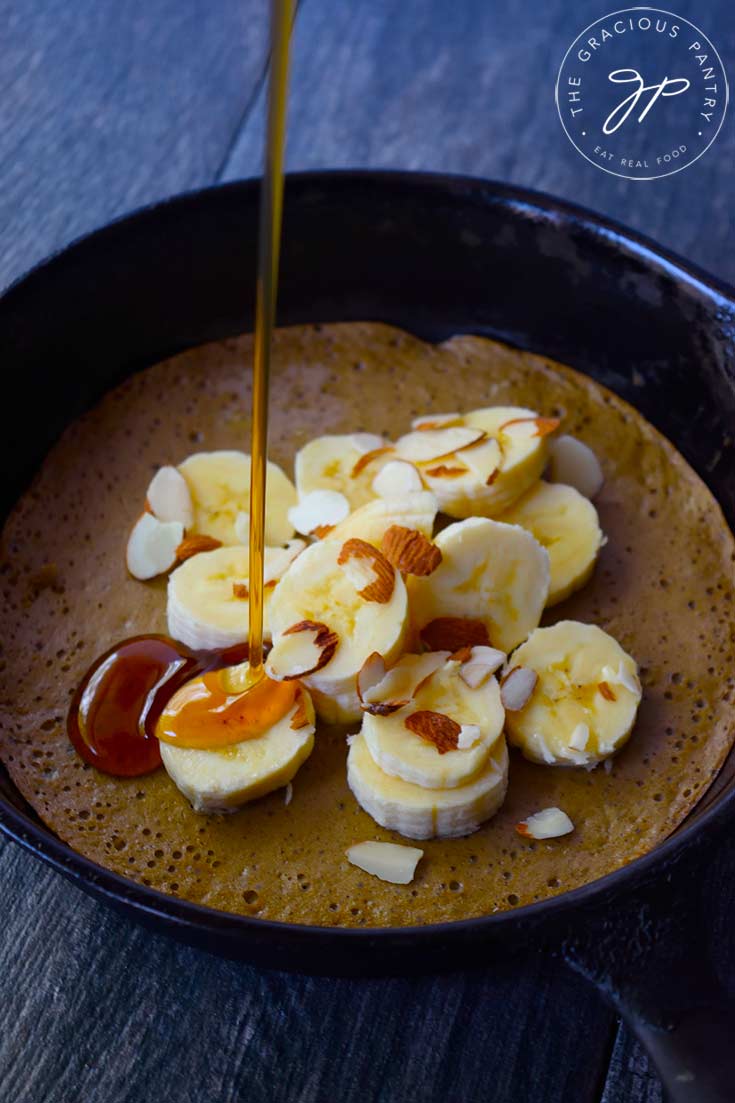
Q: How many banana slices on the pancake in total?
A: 12